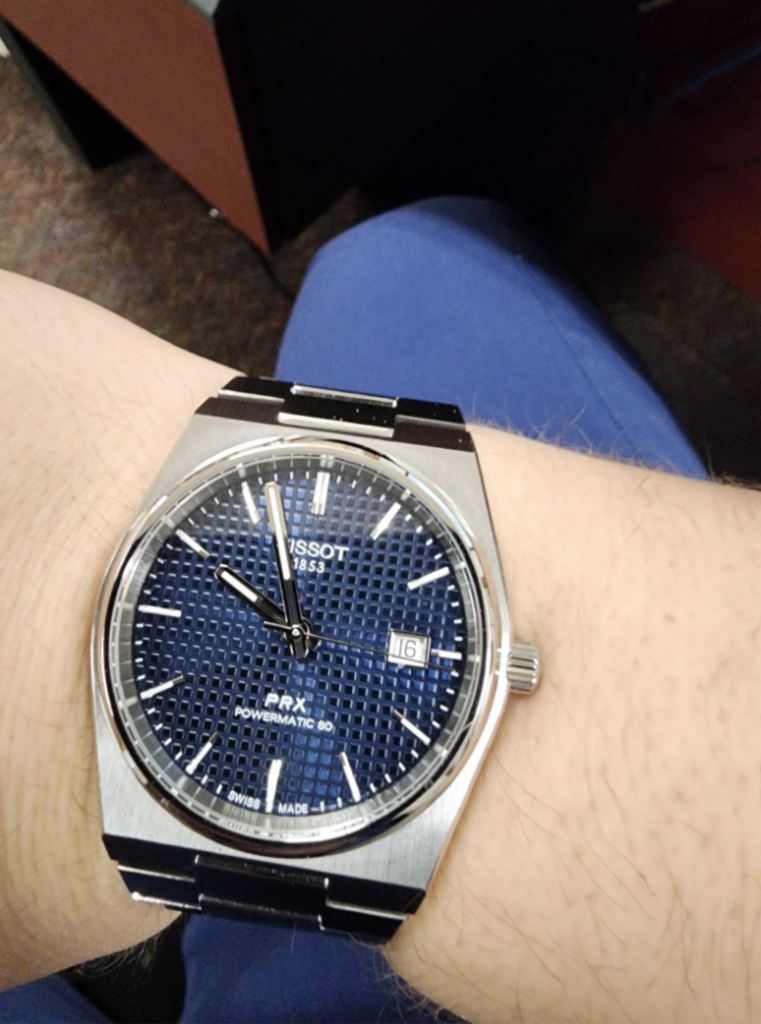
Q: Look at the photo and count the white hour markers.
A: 12